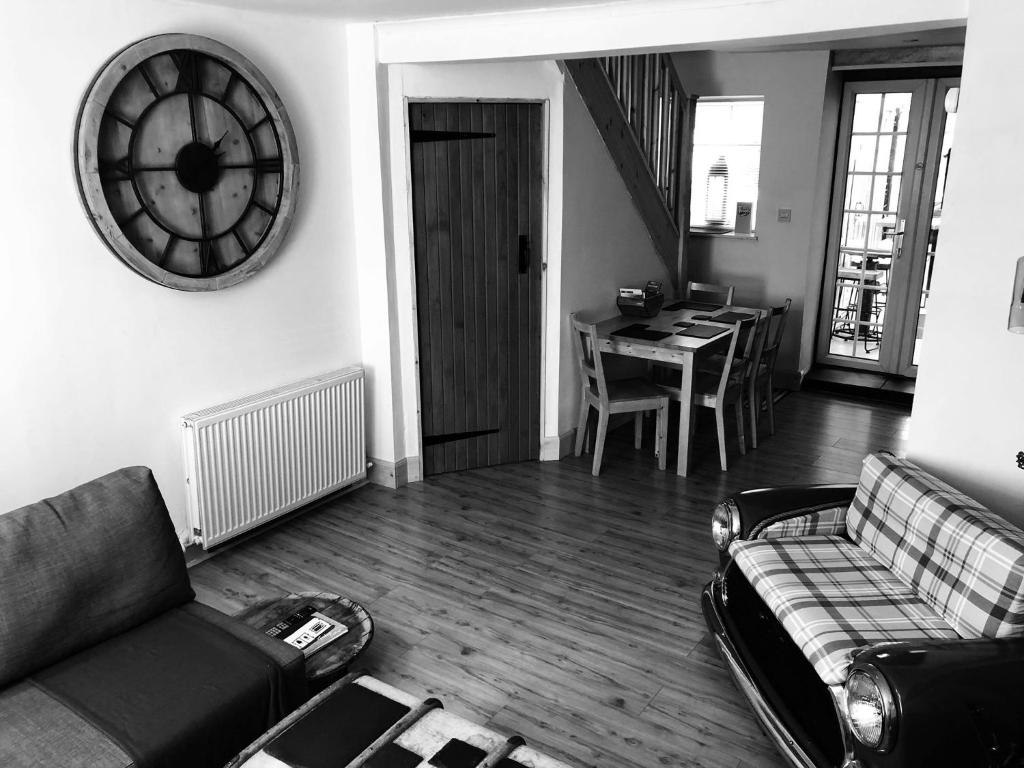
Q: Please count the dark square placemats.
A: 4